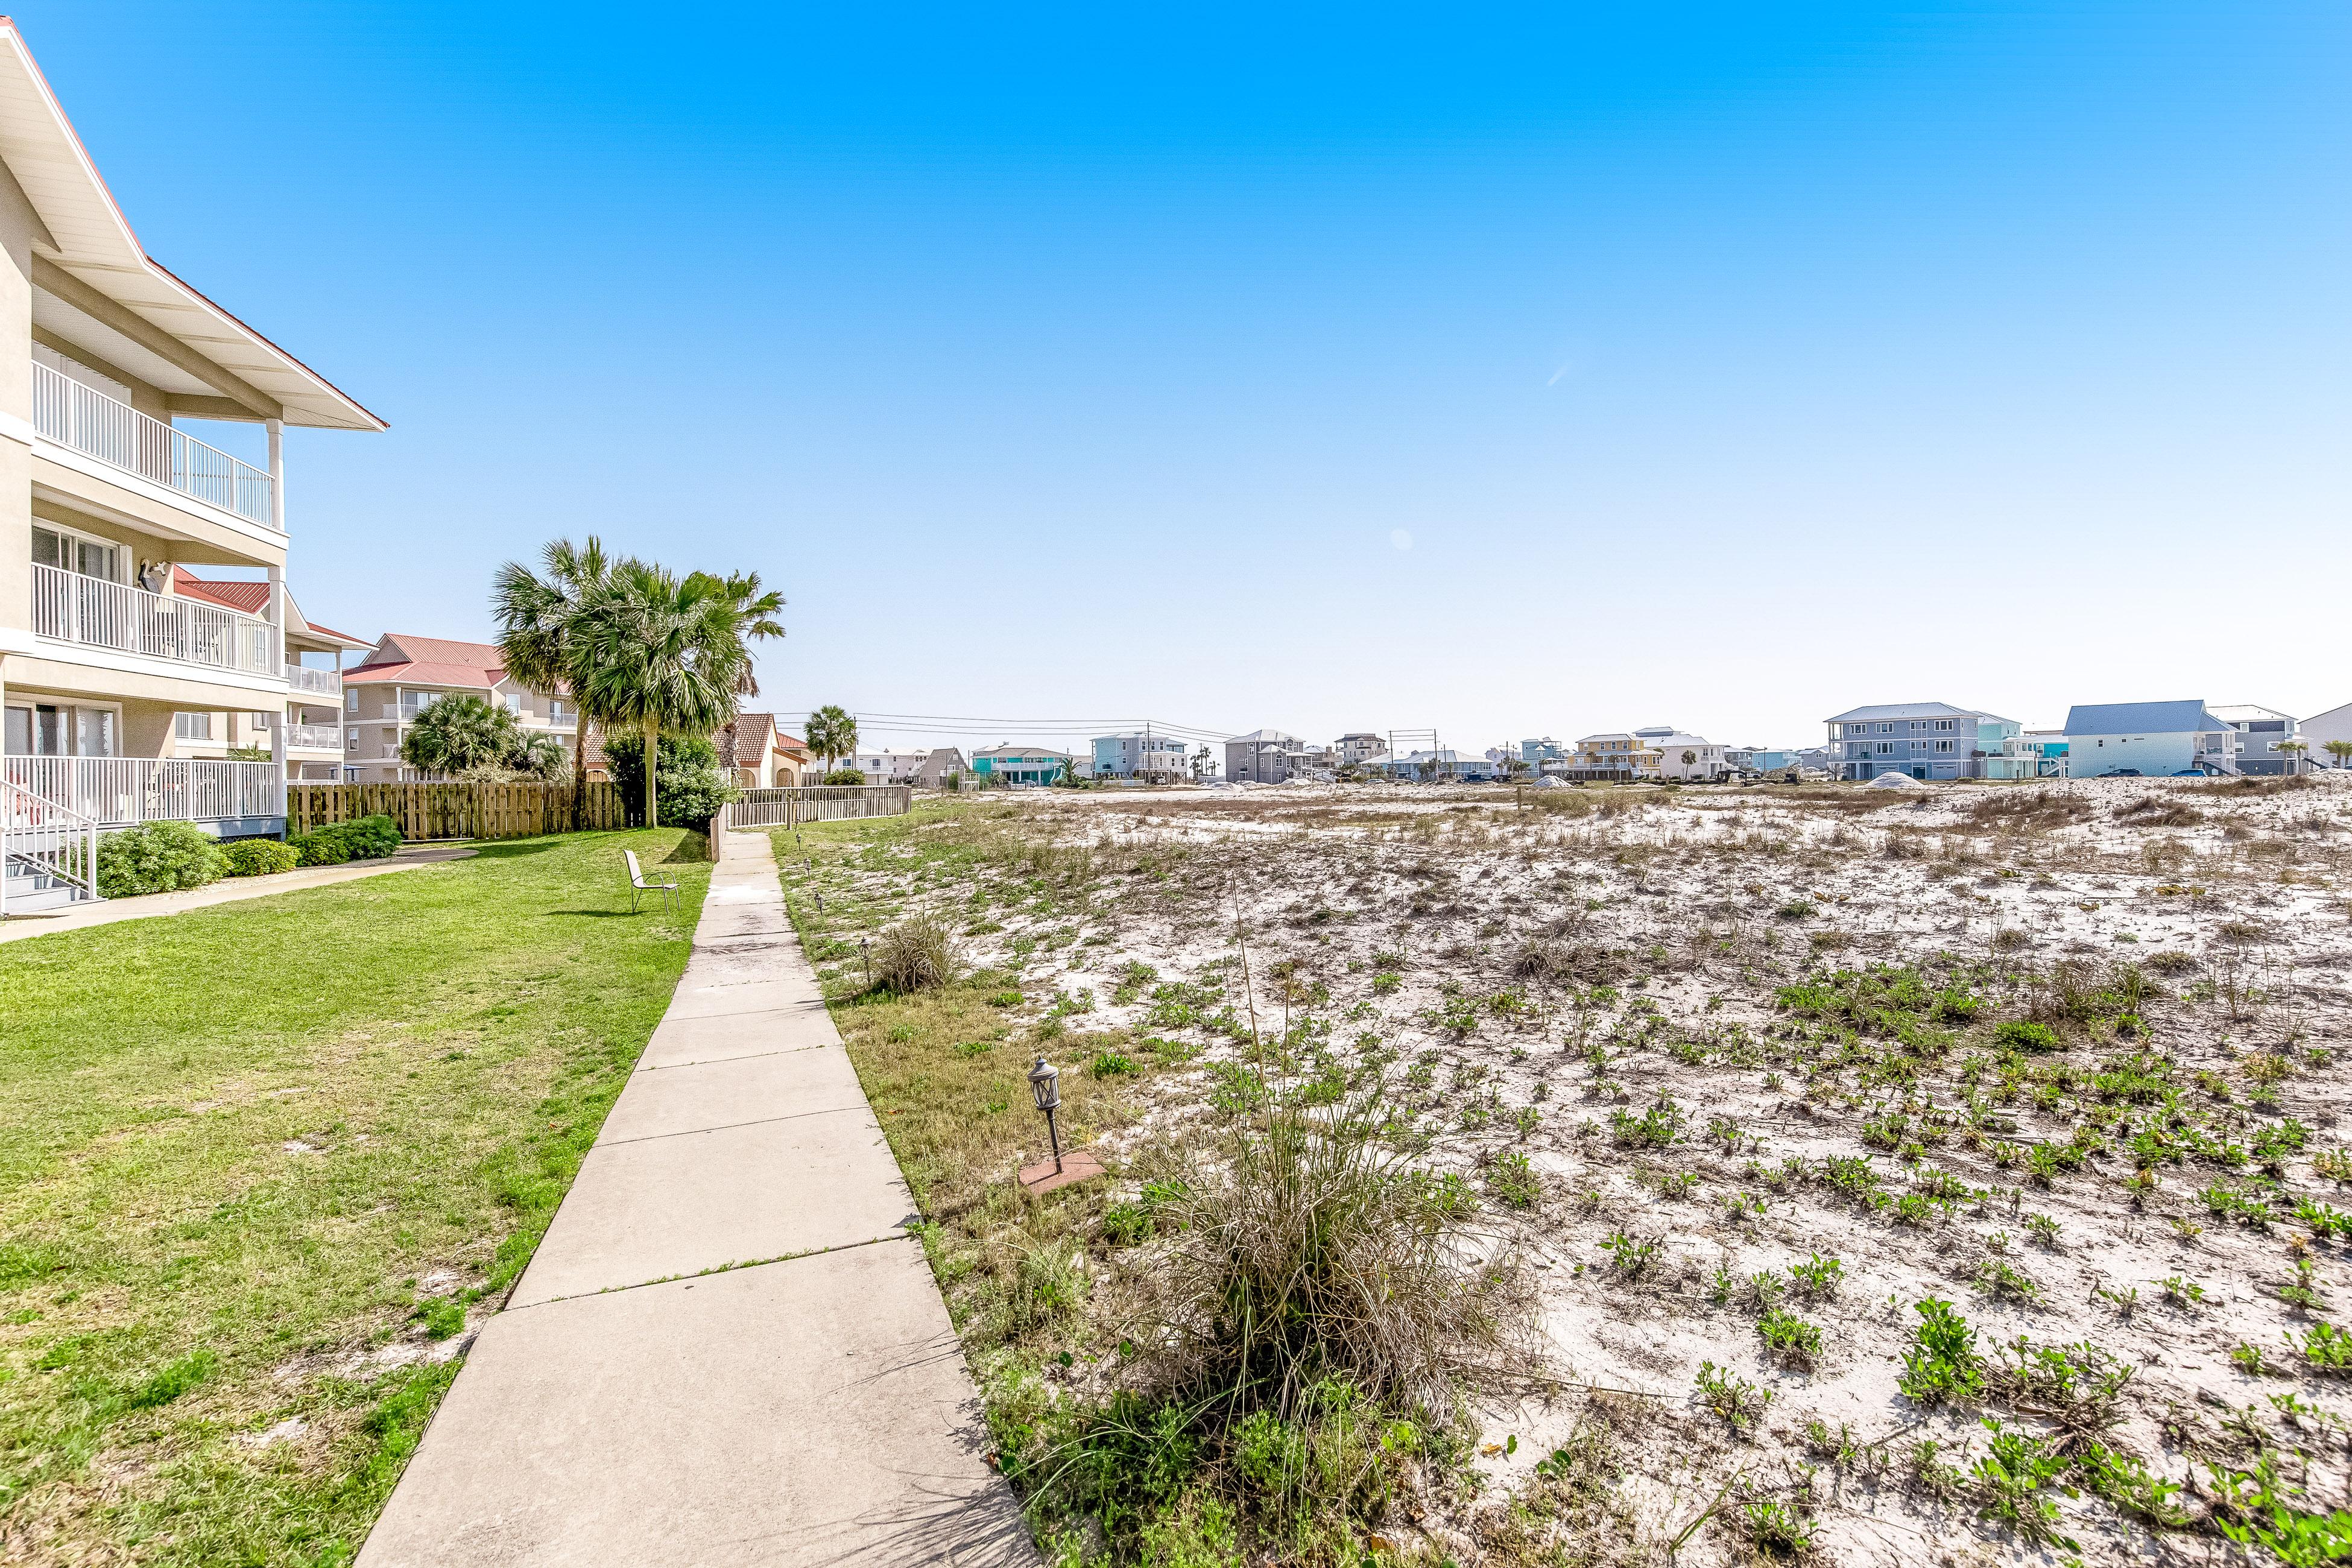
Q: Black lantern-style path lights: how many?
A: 6